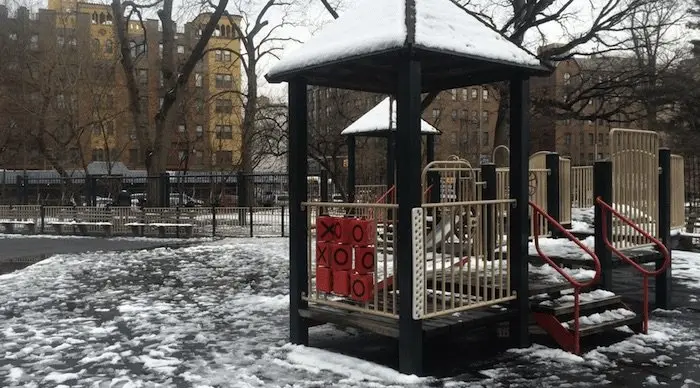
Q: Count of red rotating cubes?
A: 9